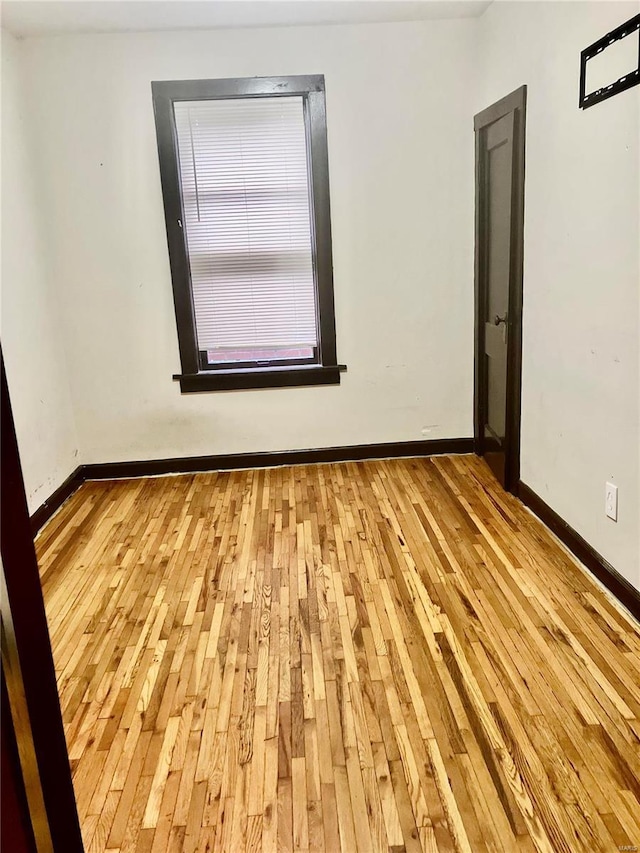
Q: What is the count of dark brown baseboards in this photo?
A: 3